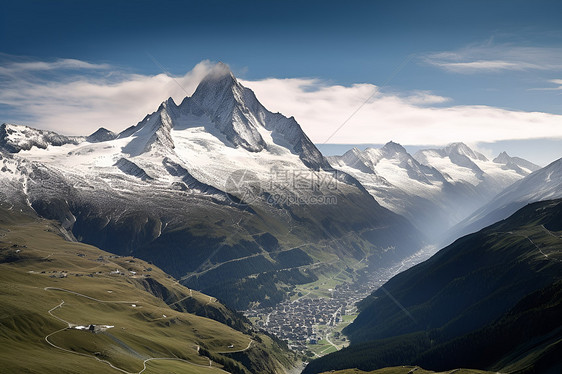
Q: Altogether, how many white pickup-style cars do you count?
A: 0